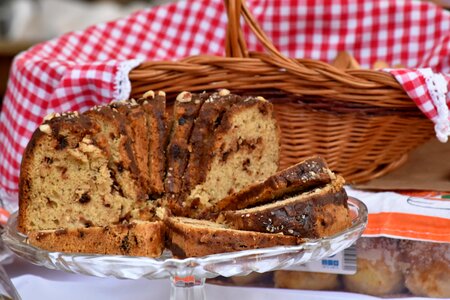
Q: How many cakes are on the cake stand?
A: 1